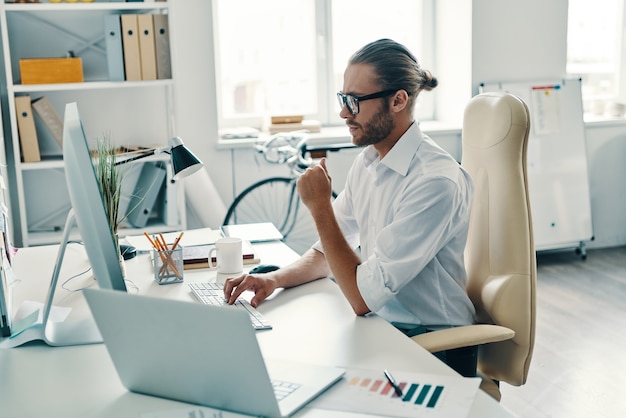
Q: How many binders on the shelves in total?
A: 8